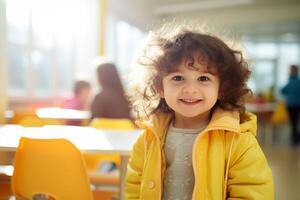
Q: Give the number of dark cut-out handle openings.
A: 1